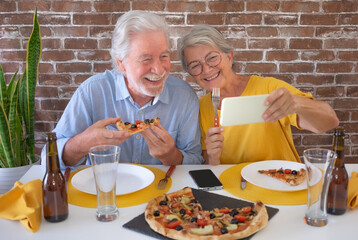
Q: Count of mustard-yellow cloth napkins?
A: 2